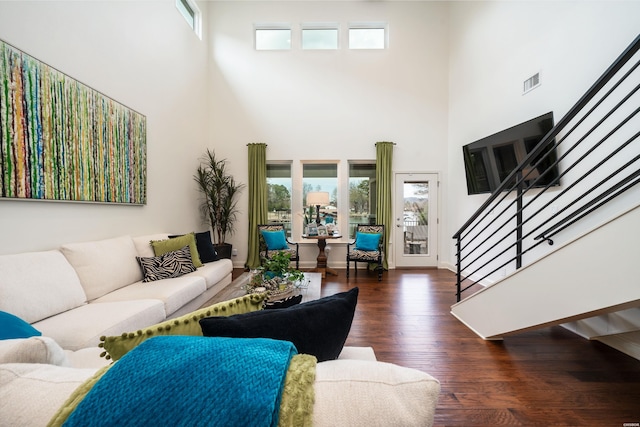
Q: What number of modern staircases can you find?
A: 1